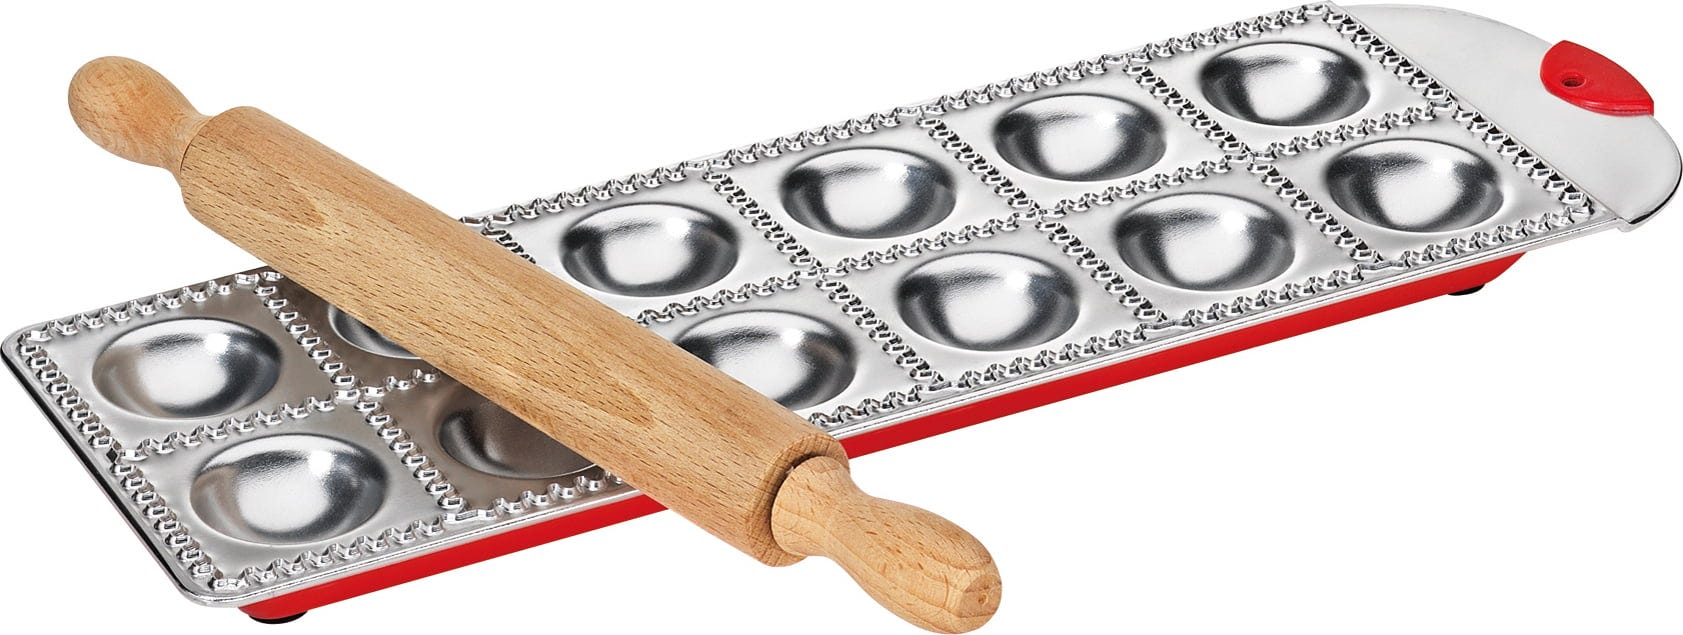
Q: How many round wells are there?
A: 12